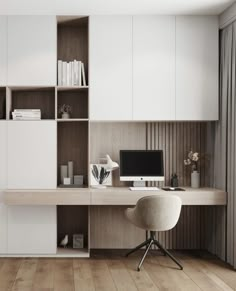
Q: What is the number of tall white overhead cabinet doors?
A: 3